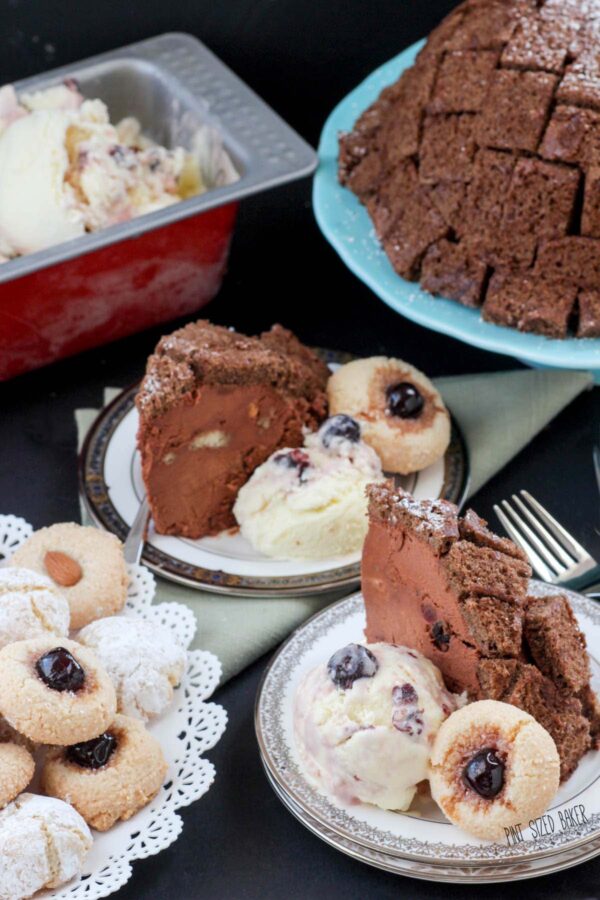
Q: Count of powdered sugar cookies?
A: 3